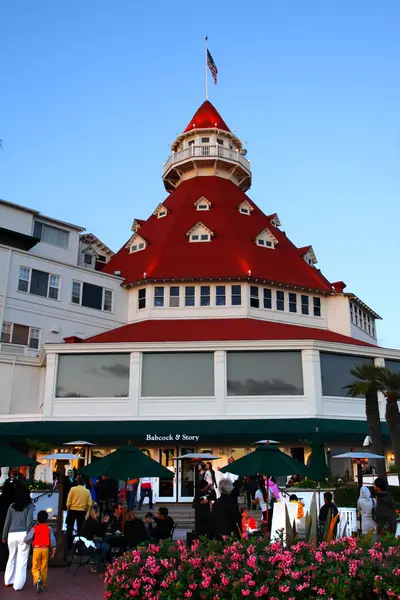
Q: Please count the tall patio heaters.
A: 5